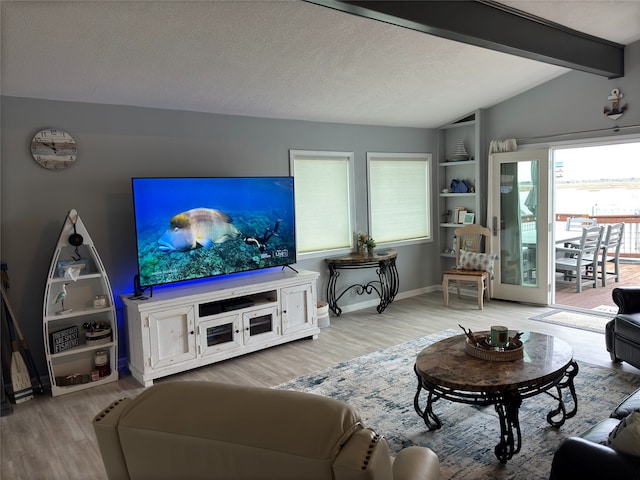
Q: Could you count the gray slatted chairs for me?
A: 3